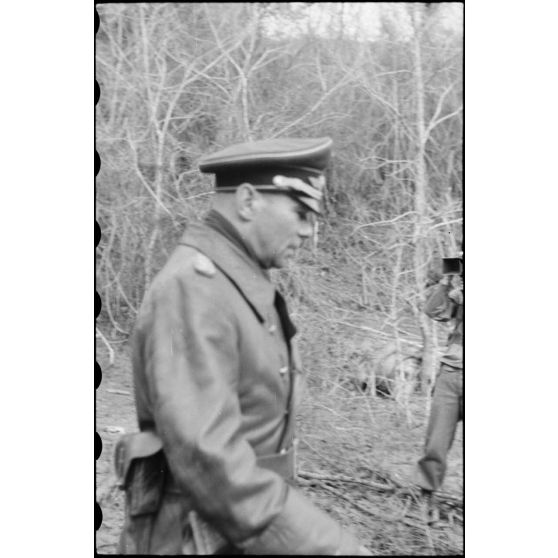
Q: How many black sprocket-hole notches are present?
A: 8